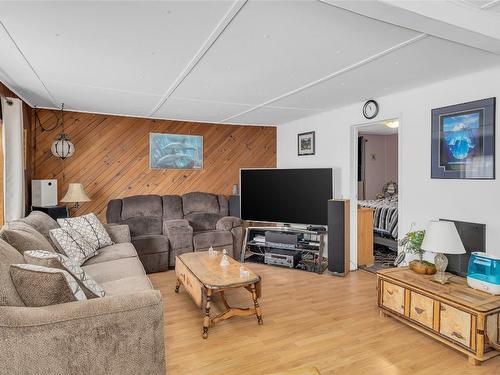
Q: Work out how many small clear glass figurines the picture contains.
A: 3